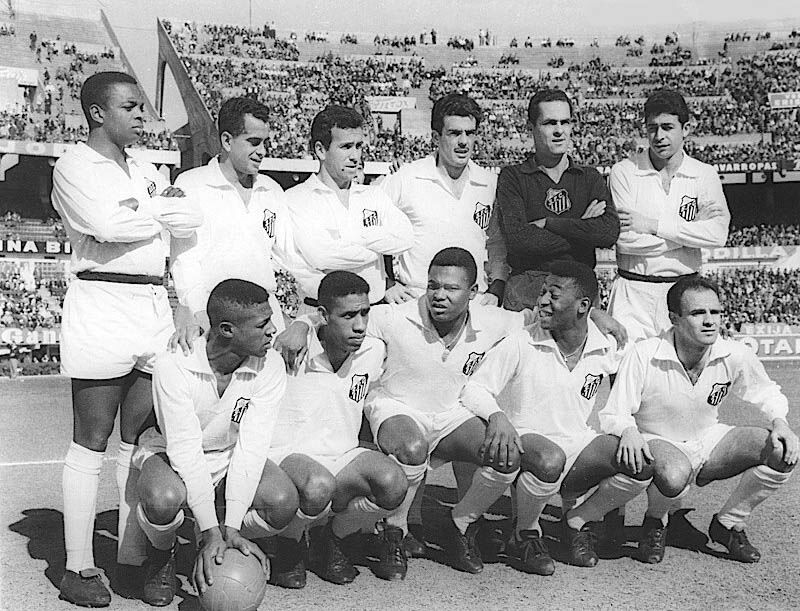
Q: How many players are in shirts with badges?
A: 11